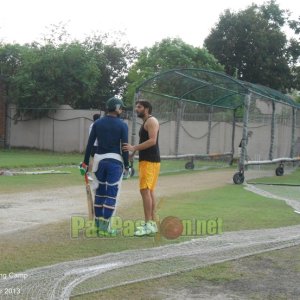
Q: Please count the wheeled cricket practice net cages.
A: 1